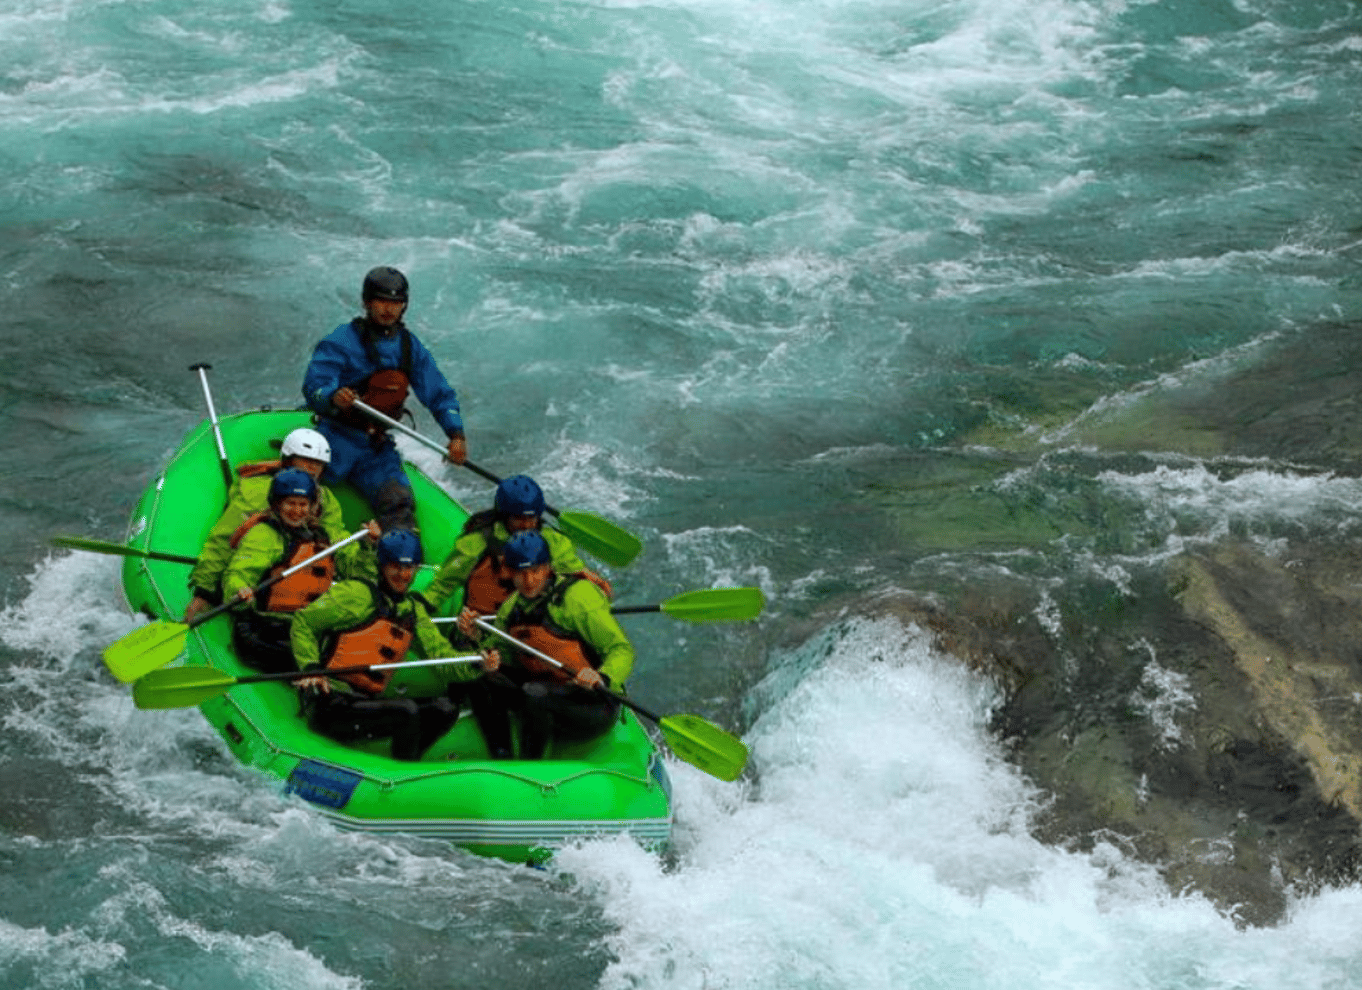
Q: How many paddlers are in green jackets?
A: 5